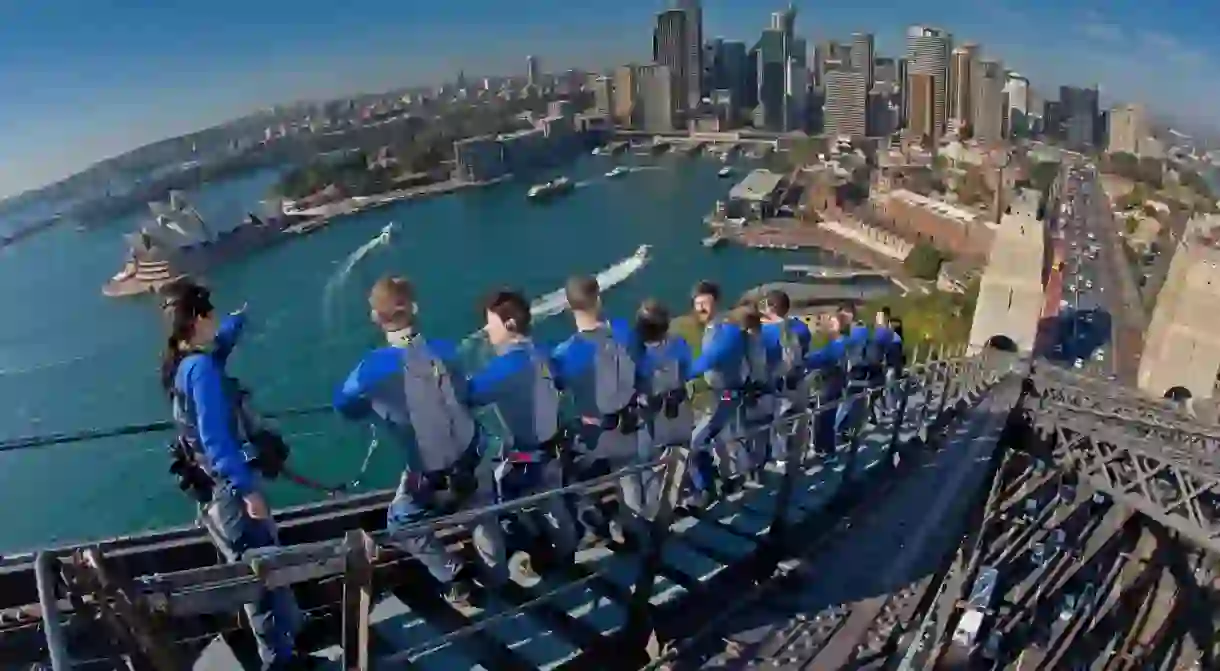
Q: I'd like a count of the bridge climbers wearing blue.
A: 12